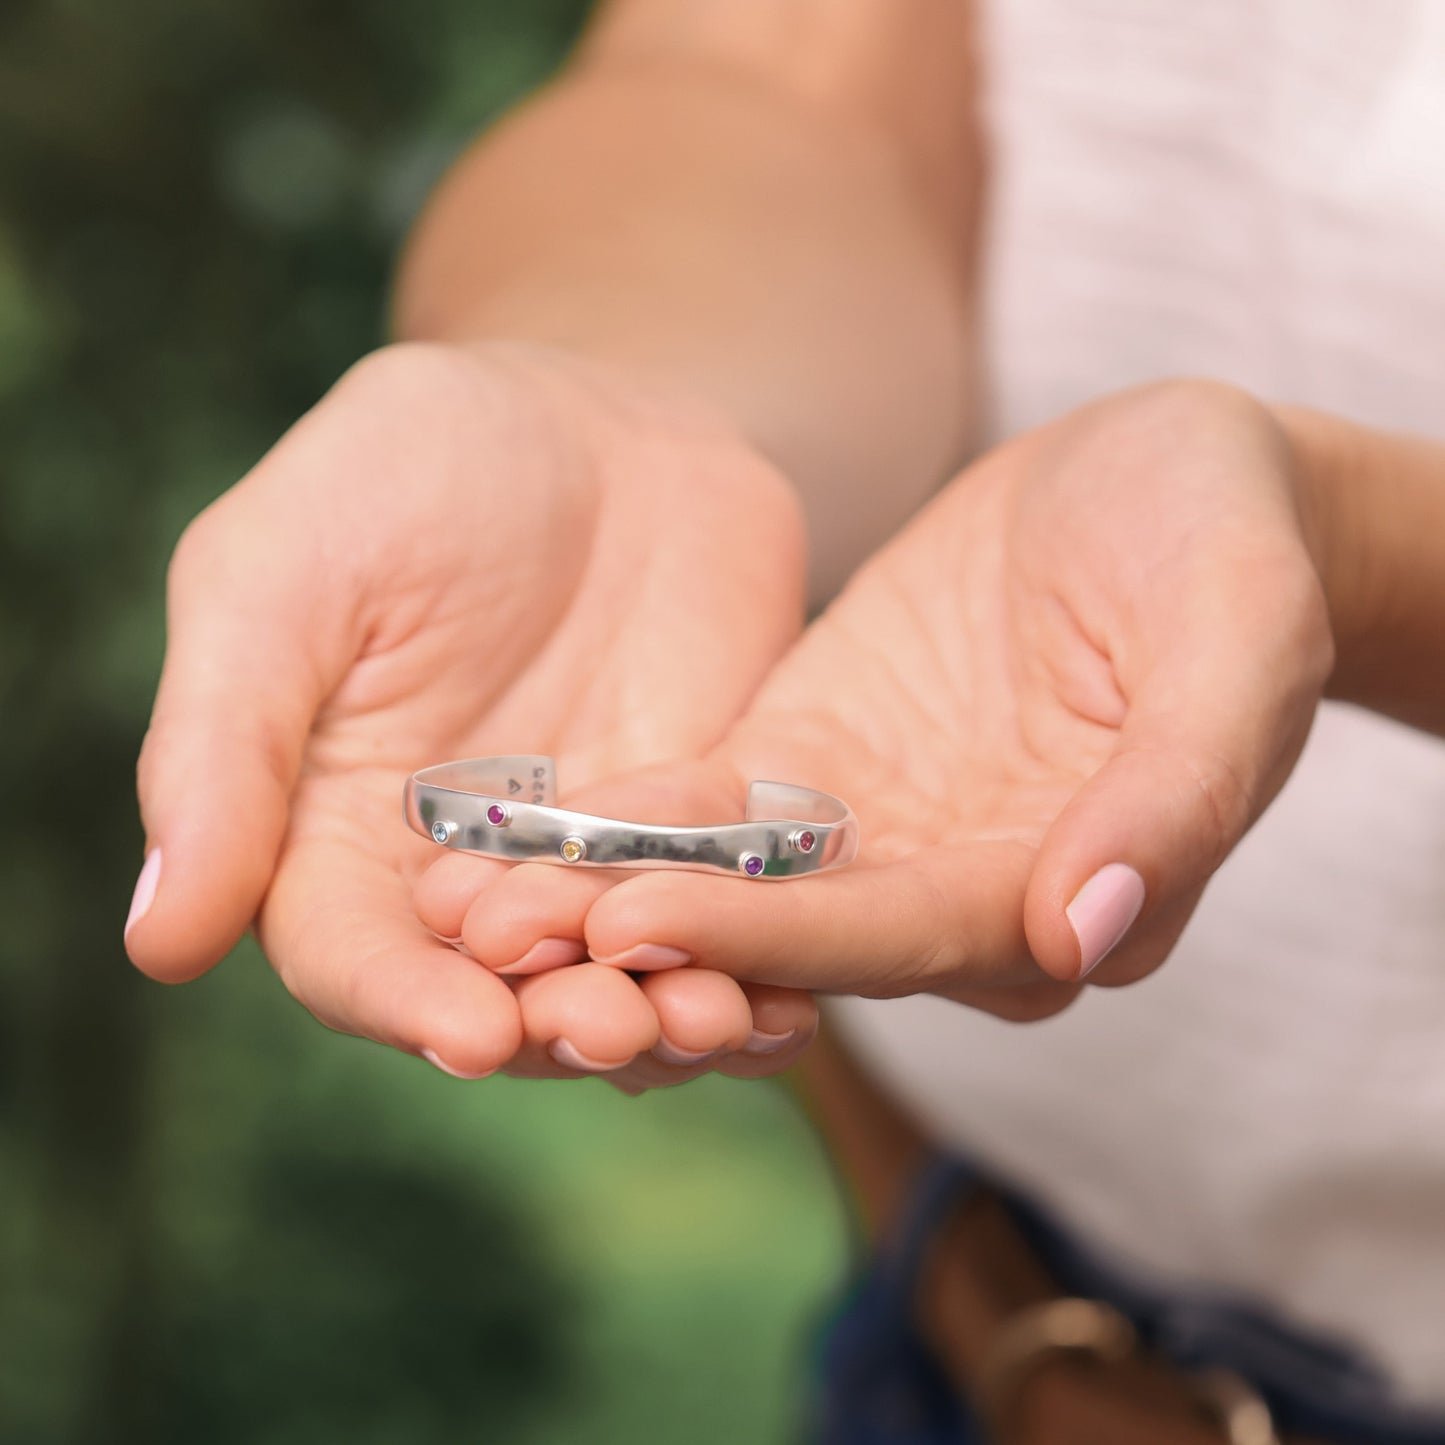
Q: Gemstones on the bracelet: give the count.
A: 5